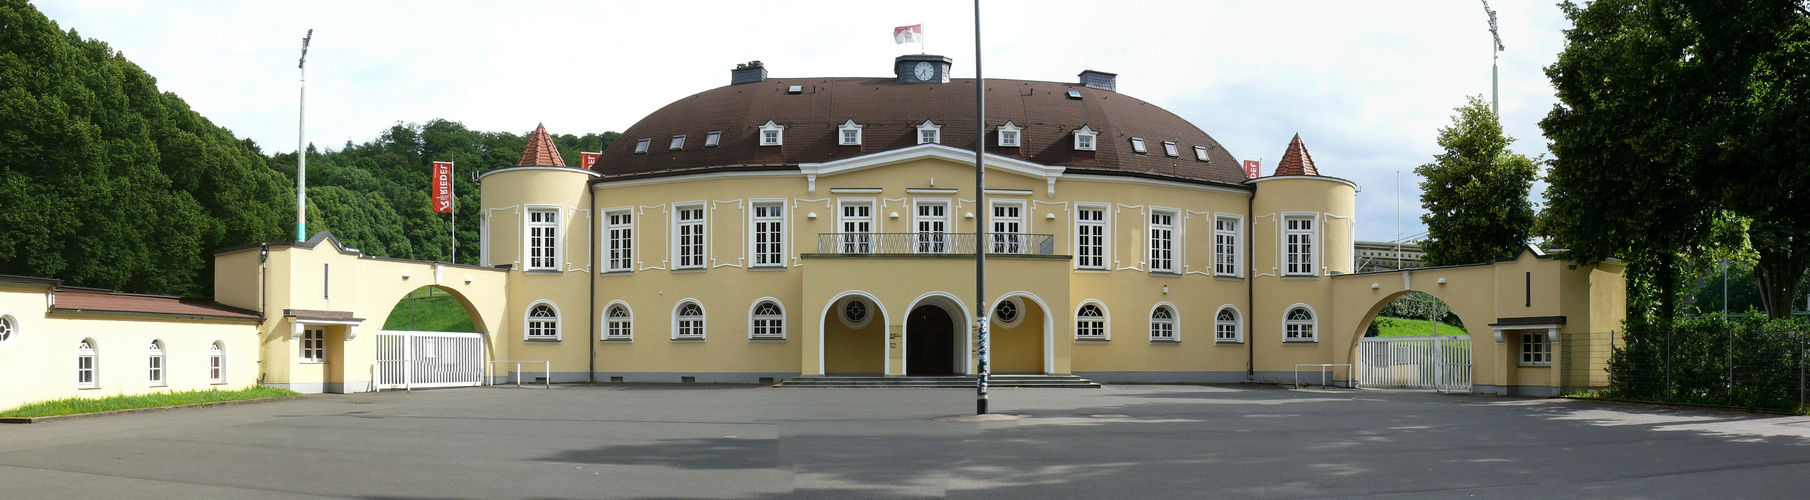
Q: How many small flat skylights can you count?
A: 8